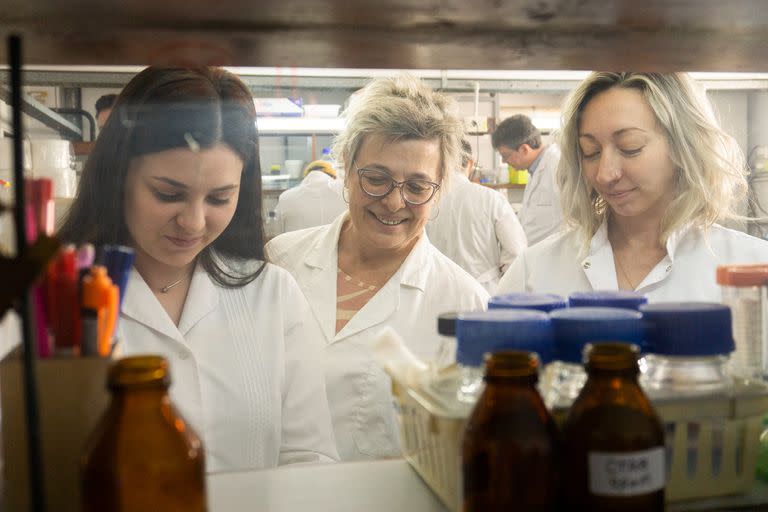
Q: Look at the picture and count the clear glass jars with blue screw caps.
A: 5